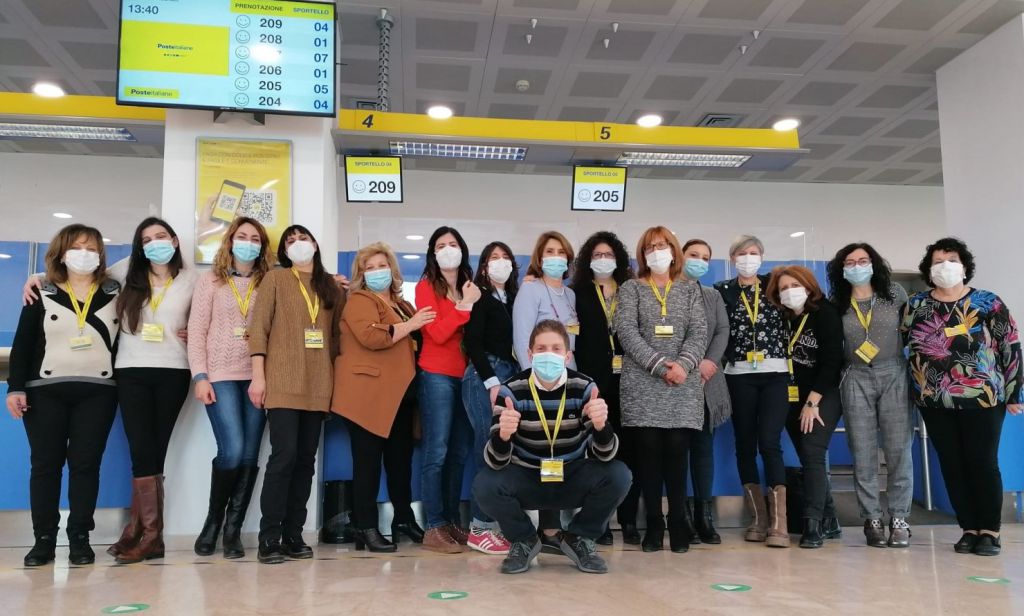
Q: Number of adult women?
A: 15